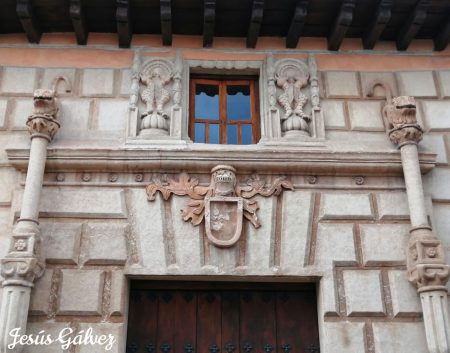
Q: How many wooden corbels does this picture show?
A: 11